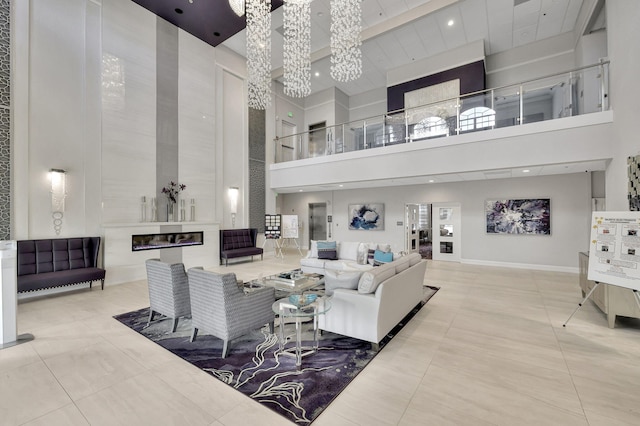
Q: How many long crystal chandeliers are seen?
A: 3